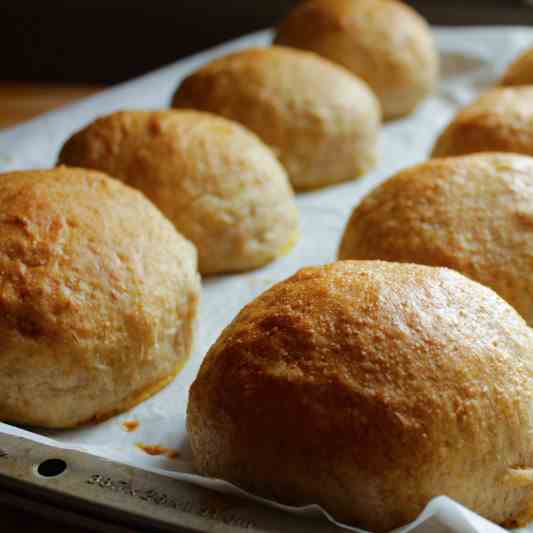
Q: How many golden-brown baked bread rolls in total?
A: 8